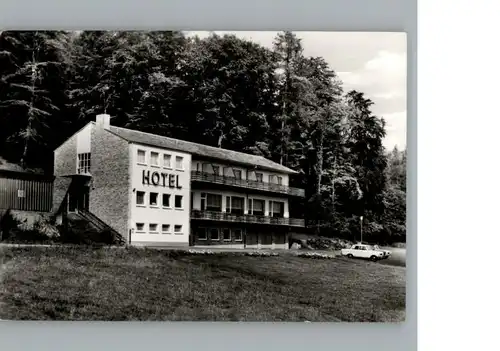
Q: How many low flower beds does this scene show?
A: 3